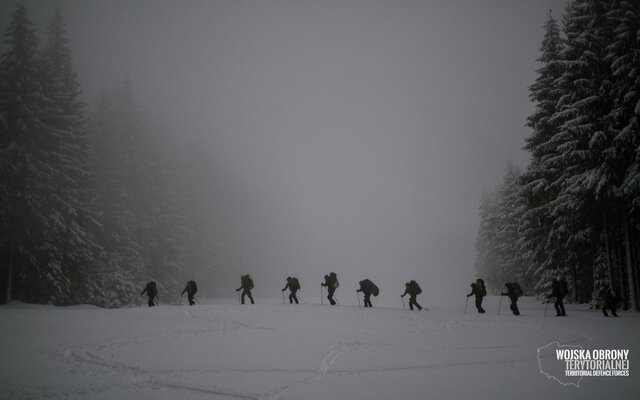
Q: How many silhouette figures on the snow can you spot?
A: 11